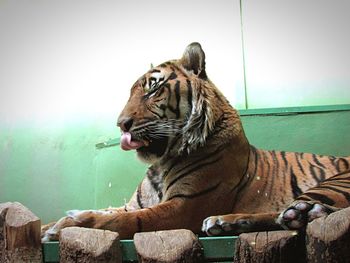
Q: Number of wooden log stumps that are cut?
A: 5